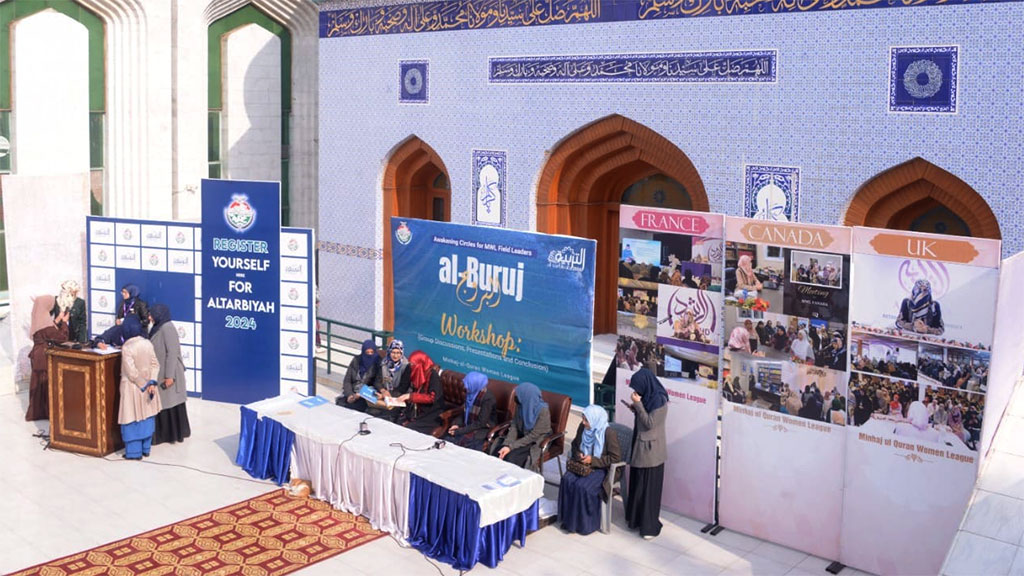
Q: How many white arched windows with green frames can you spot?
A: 2